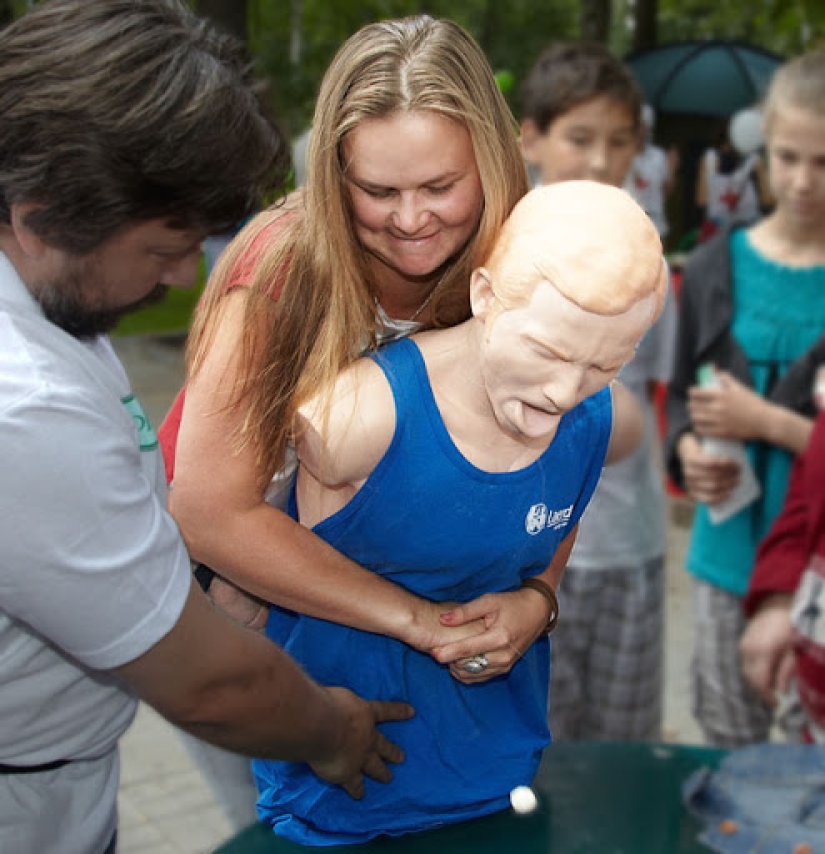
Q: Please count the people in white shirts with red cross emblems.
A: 2